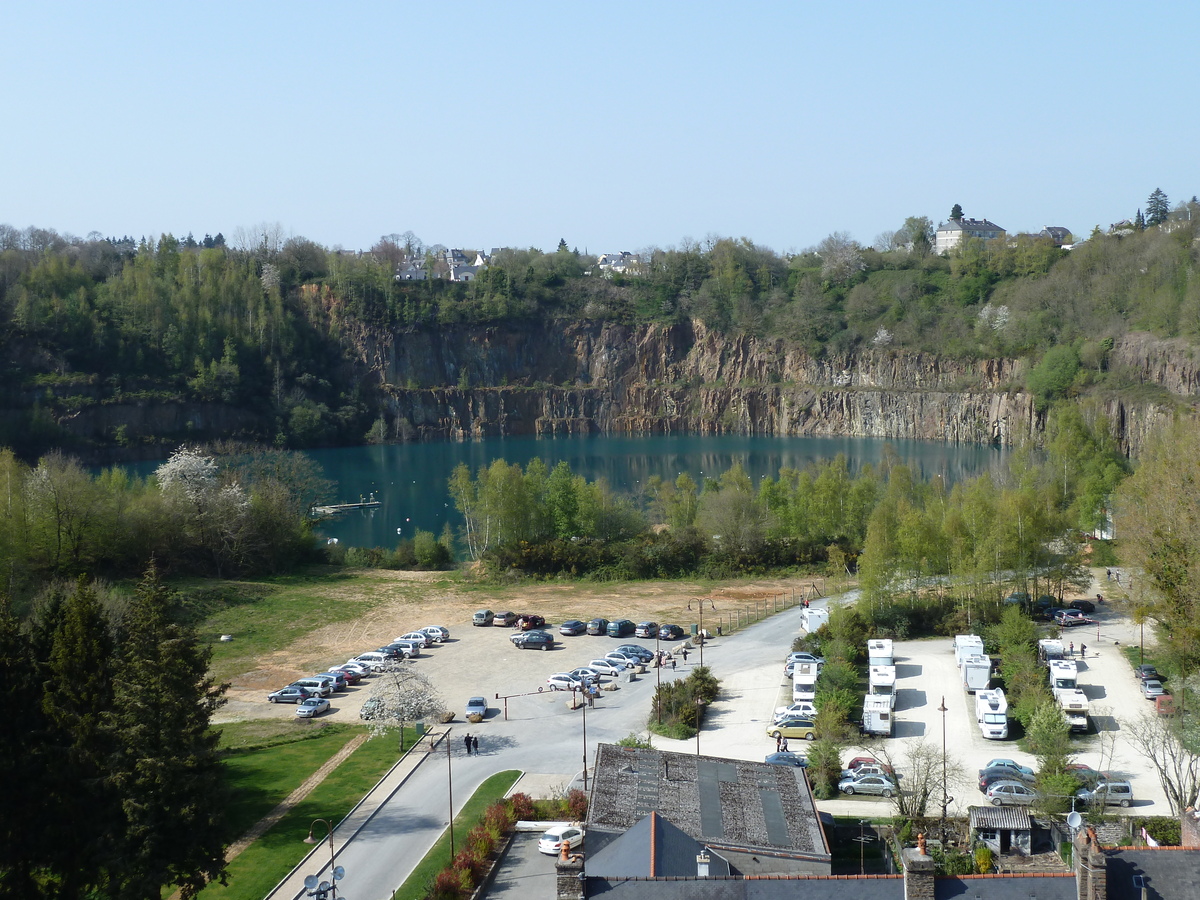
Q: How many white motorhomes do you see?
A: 11